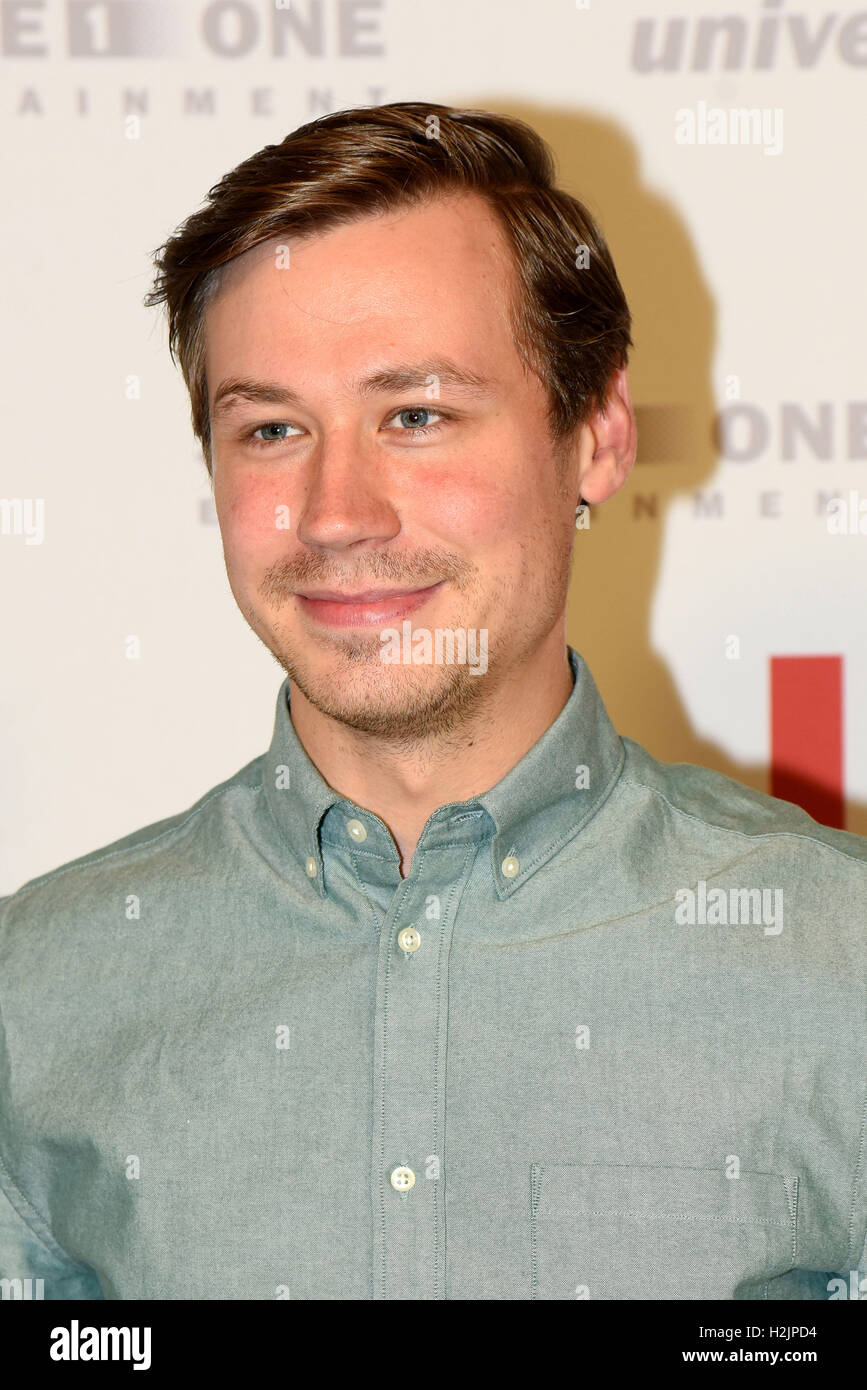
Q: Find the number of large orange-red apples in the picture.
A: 0